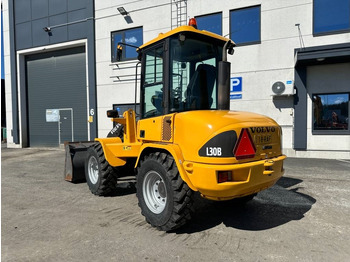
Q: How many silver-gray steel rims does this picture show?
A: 2